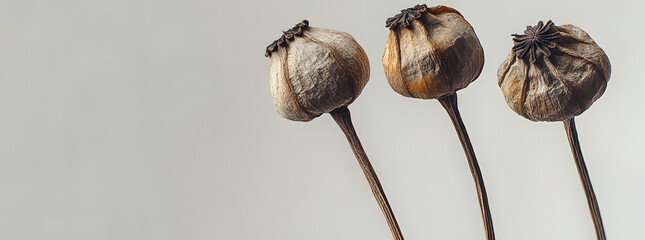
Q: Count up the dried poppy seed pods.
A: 3